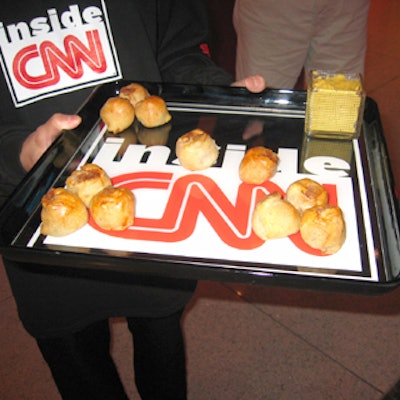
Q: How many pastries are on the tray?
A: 11